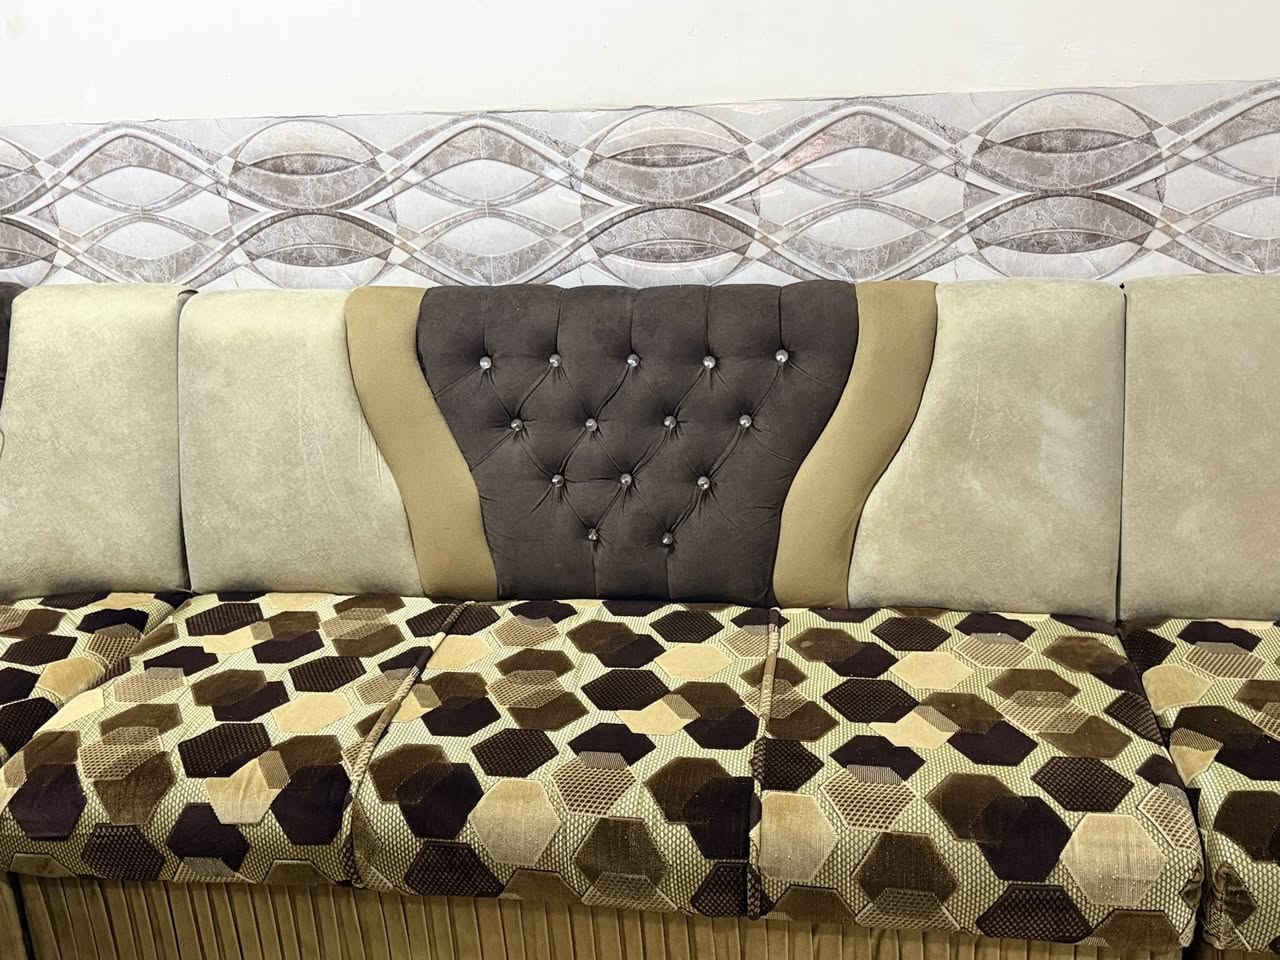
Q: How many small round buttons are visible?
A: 14